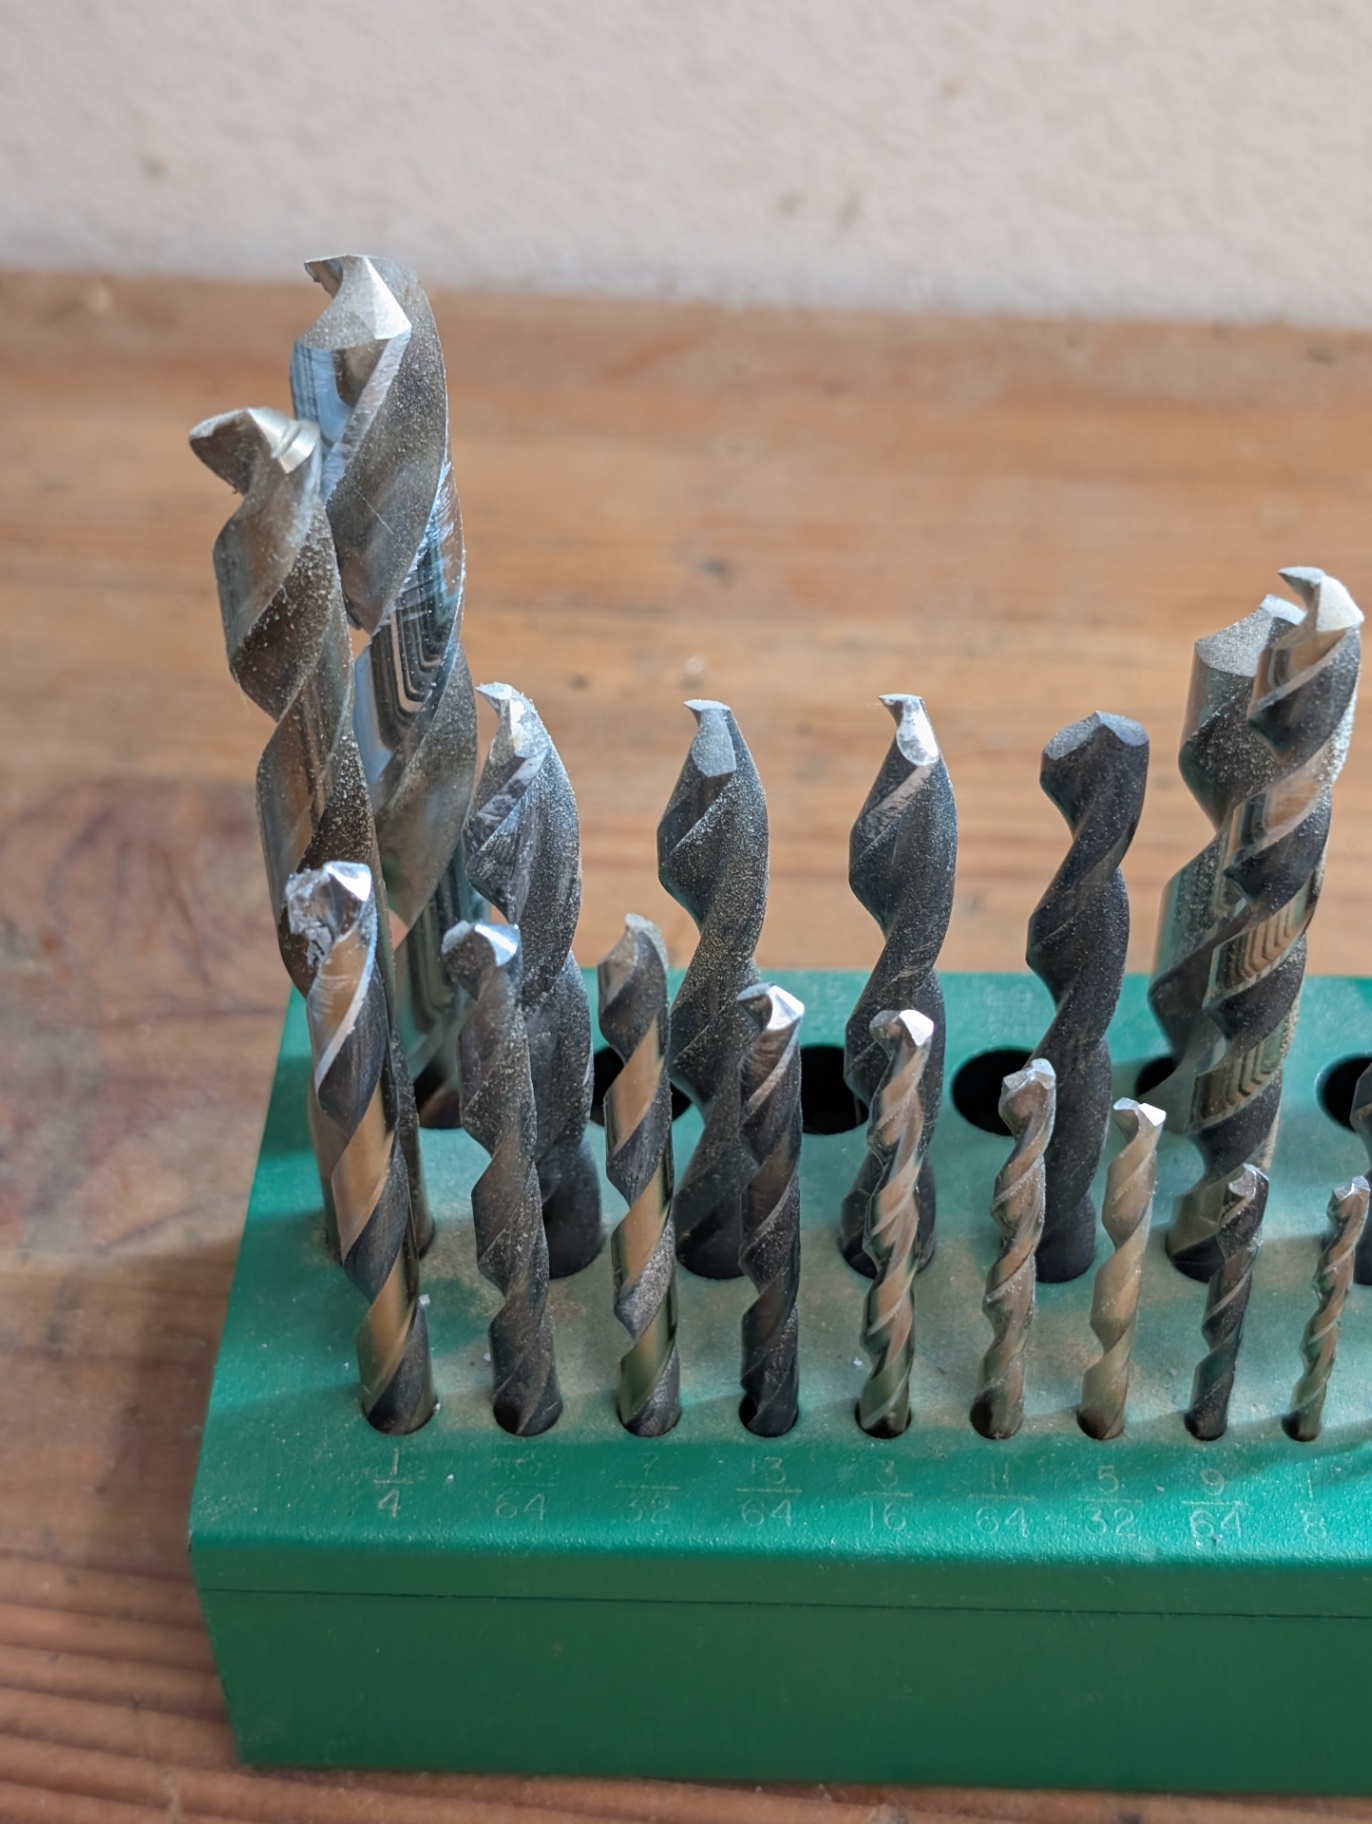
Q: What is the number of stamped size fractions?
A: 9